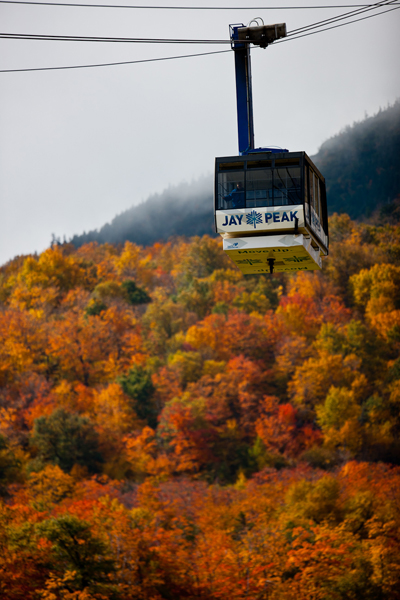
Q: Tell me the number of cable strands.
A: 4